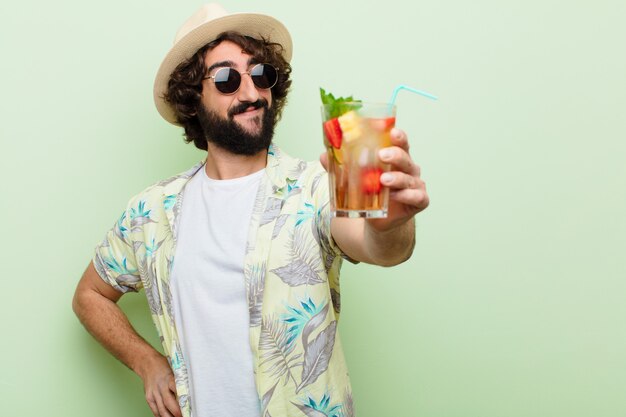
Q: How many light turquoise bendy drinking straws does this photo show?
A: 1